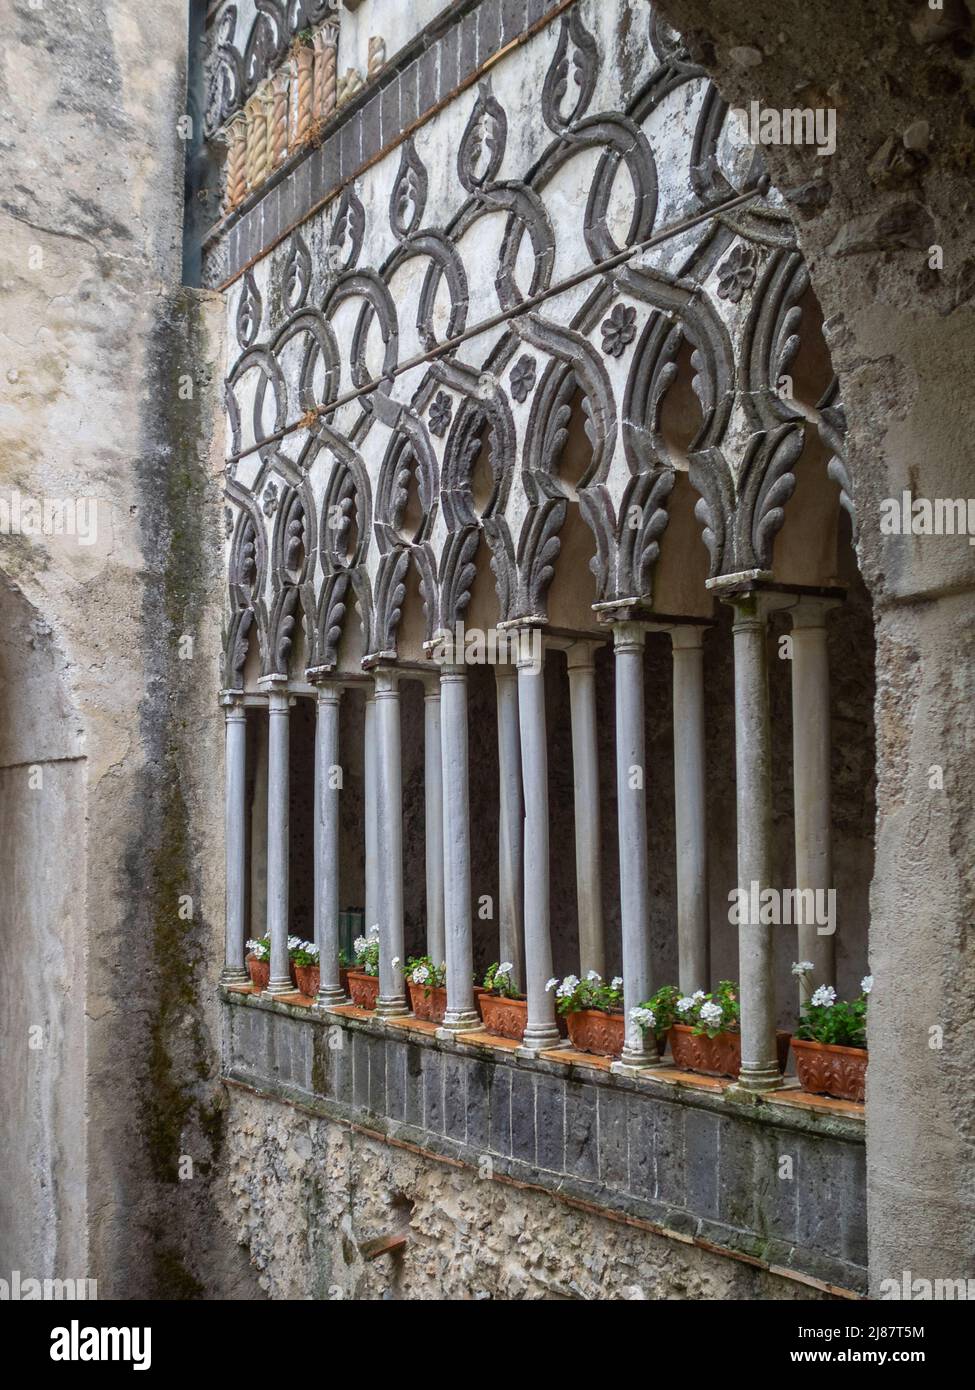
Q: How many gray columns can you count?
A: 15